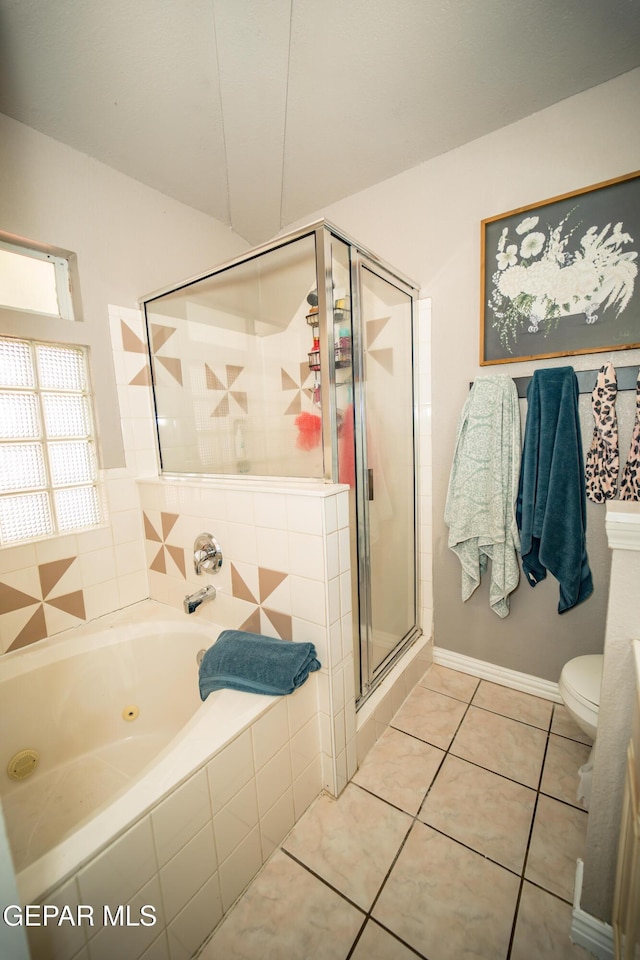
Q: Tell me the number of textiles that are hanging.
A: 4